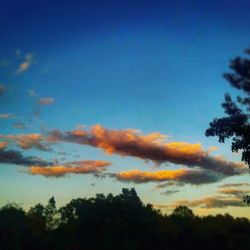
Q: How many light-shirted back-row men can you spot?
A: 0